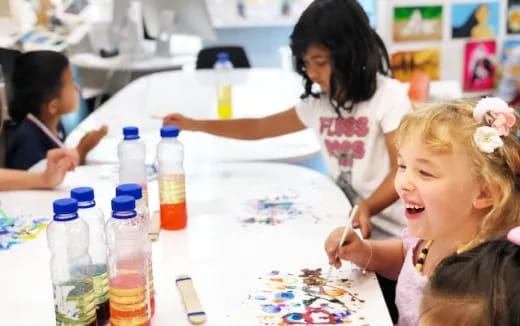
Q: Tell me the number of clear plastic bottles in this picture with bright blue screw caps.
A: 7